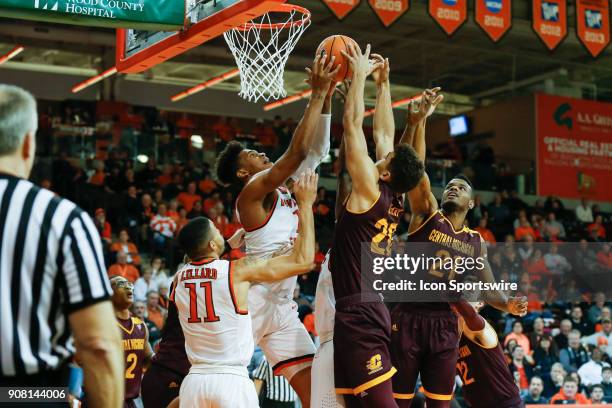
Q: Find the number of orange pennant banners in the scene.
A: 6